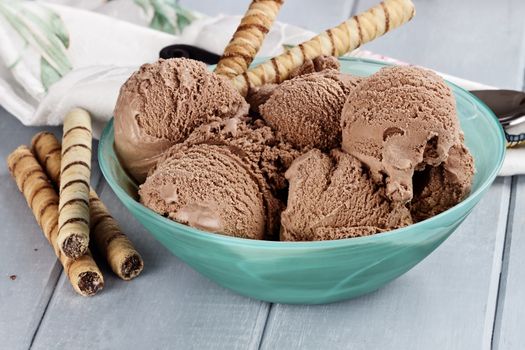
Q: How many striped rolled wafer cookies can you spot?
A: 5